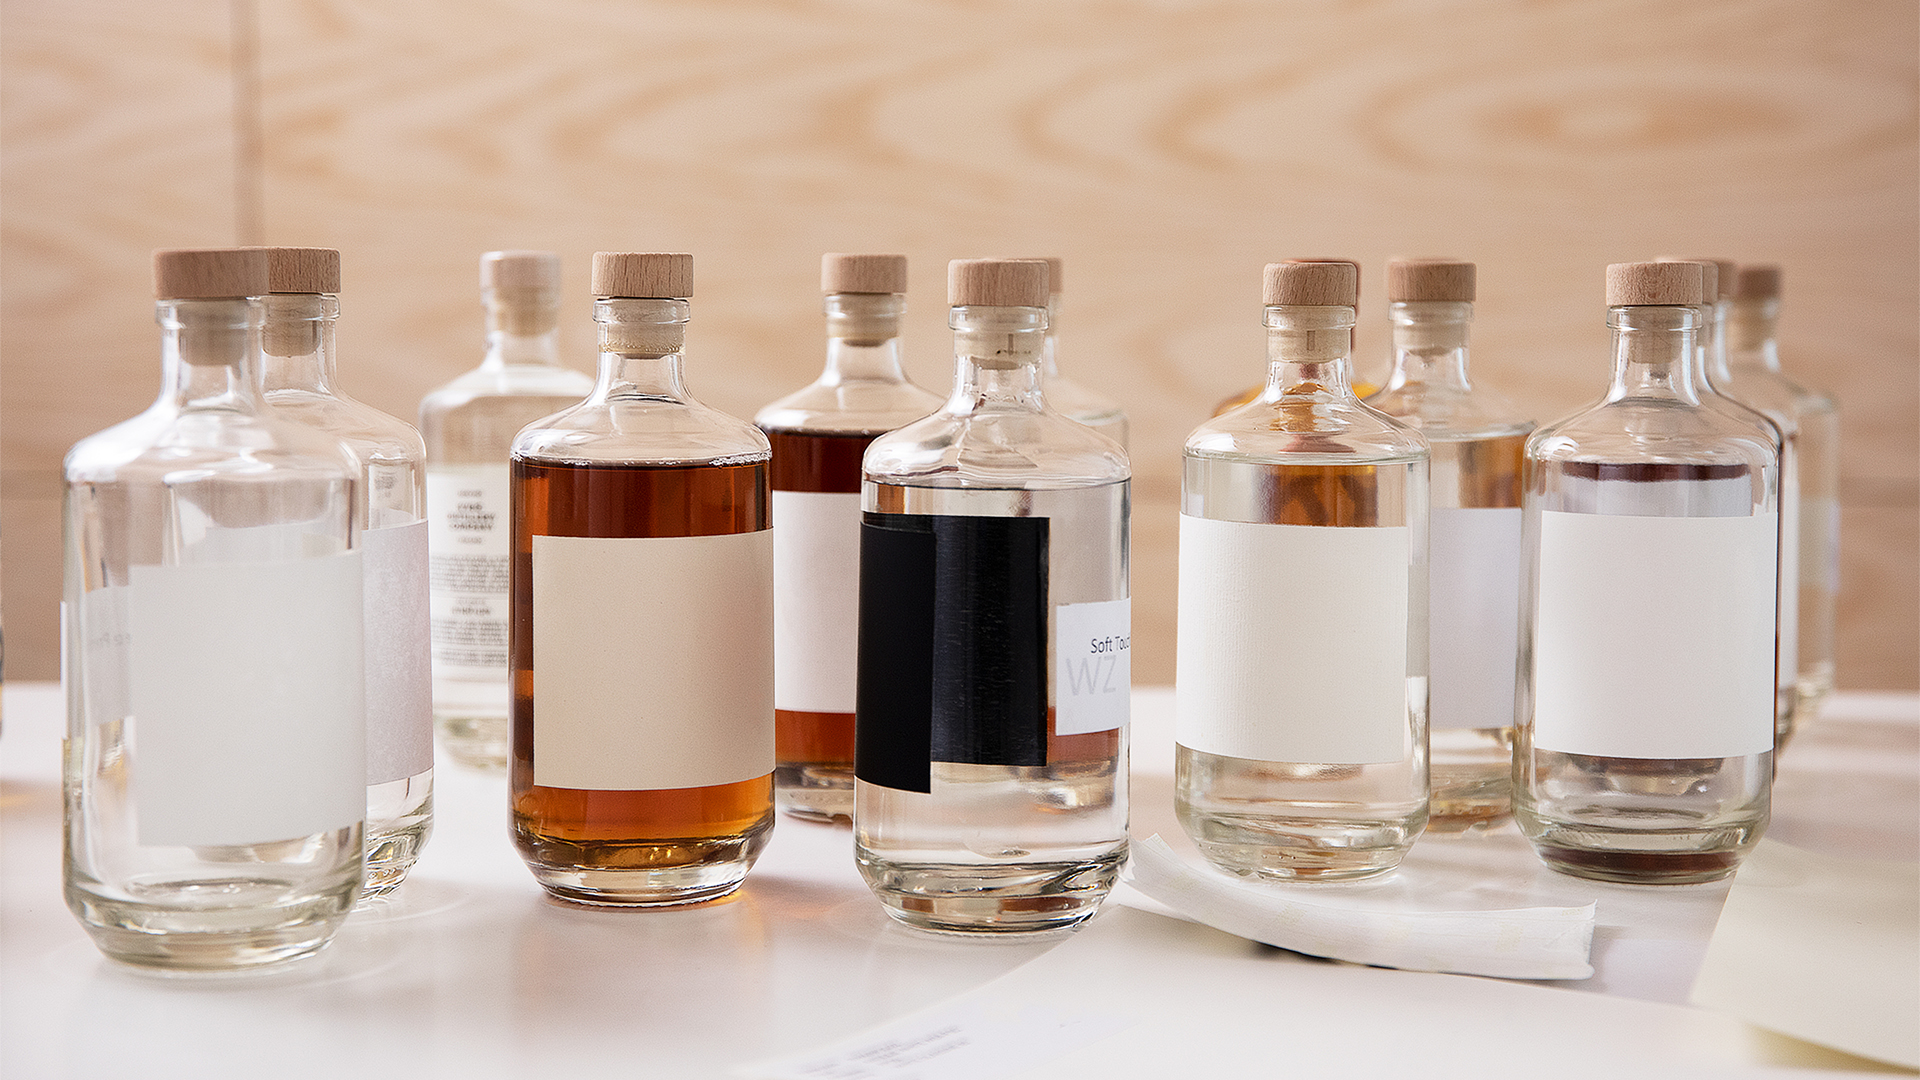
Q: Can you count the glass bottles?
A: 14